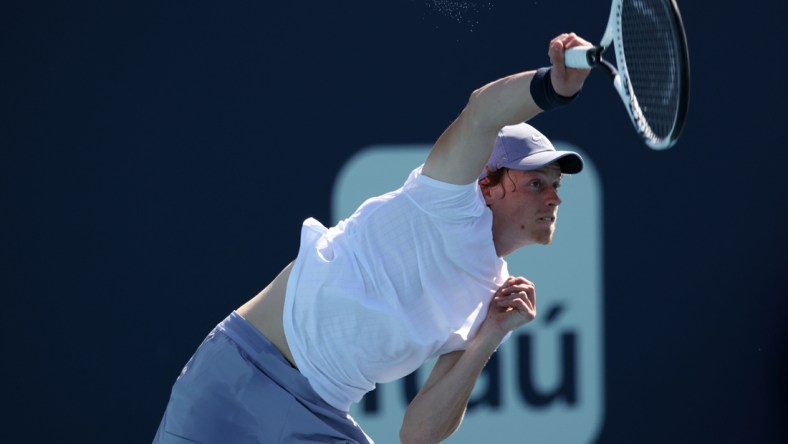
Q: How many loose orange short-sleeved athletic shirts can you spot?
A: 0